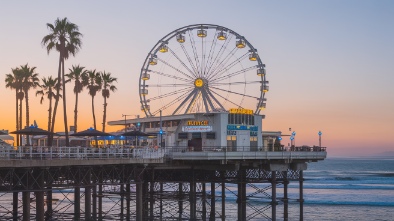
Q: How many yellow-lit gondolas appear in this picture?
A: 13